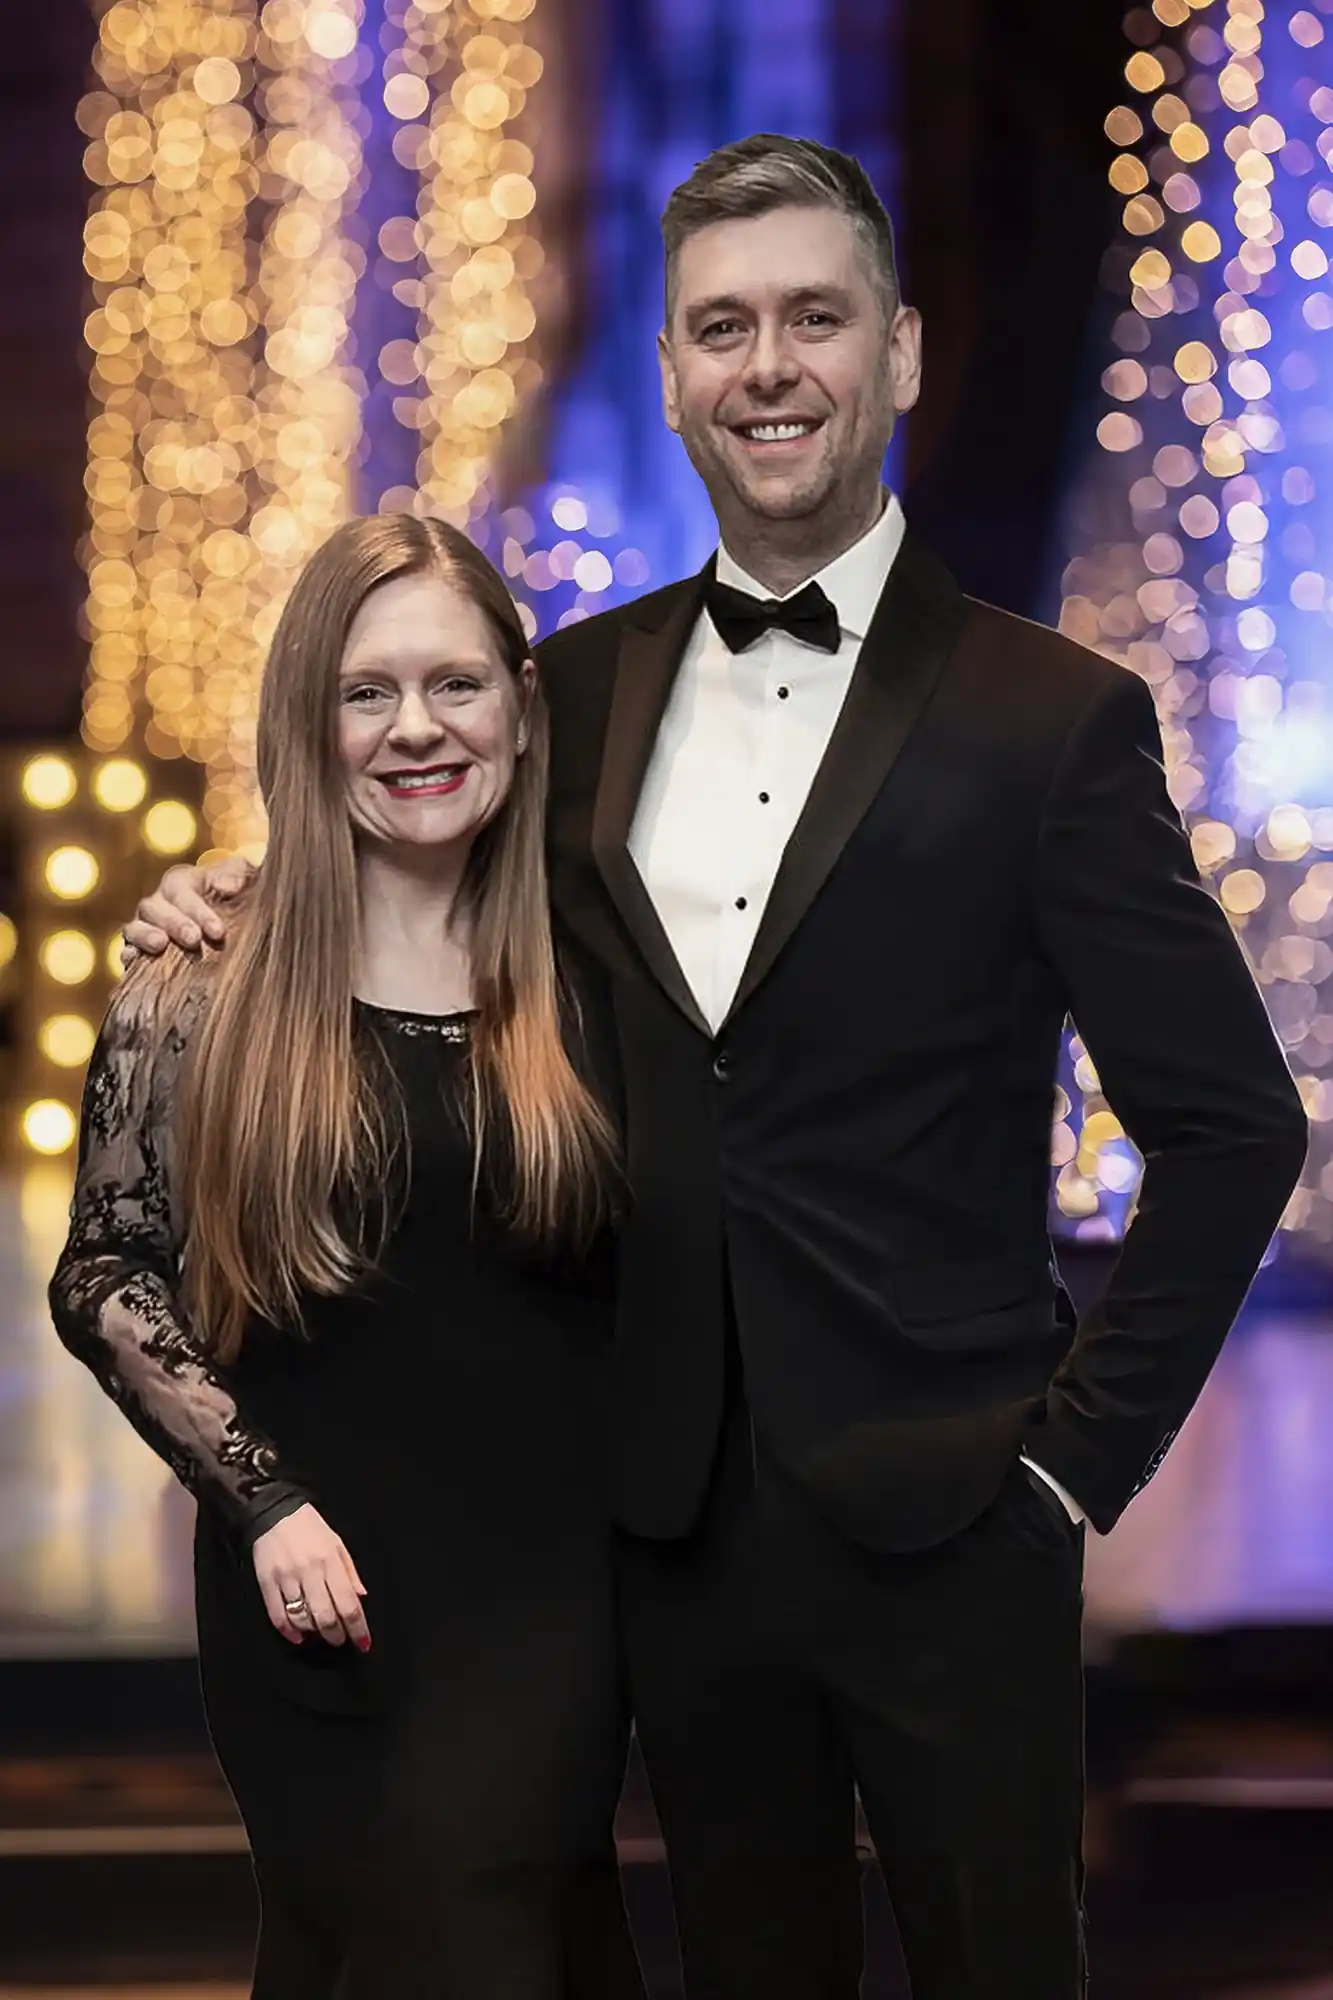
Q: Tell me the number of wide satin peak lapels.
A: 2